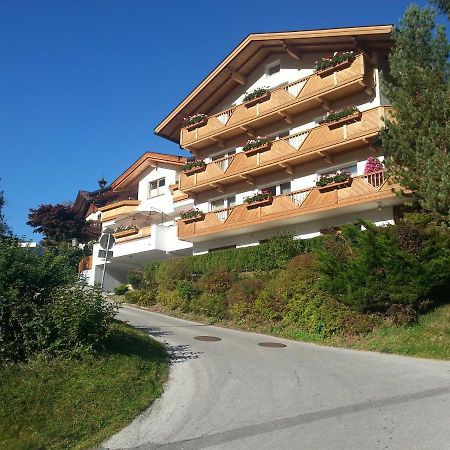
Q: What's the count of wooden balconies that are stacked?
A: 3